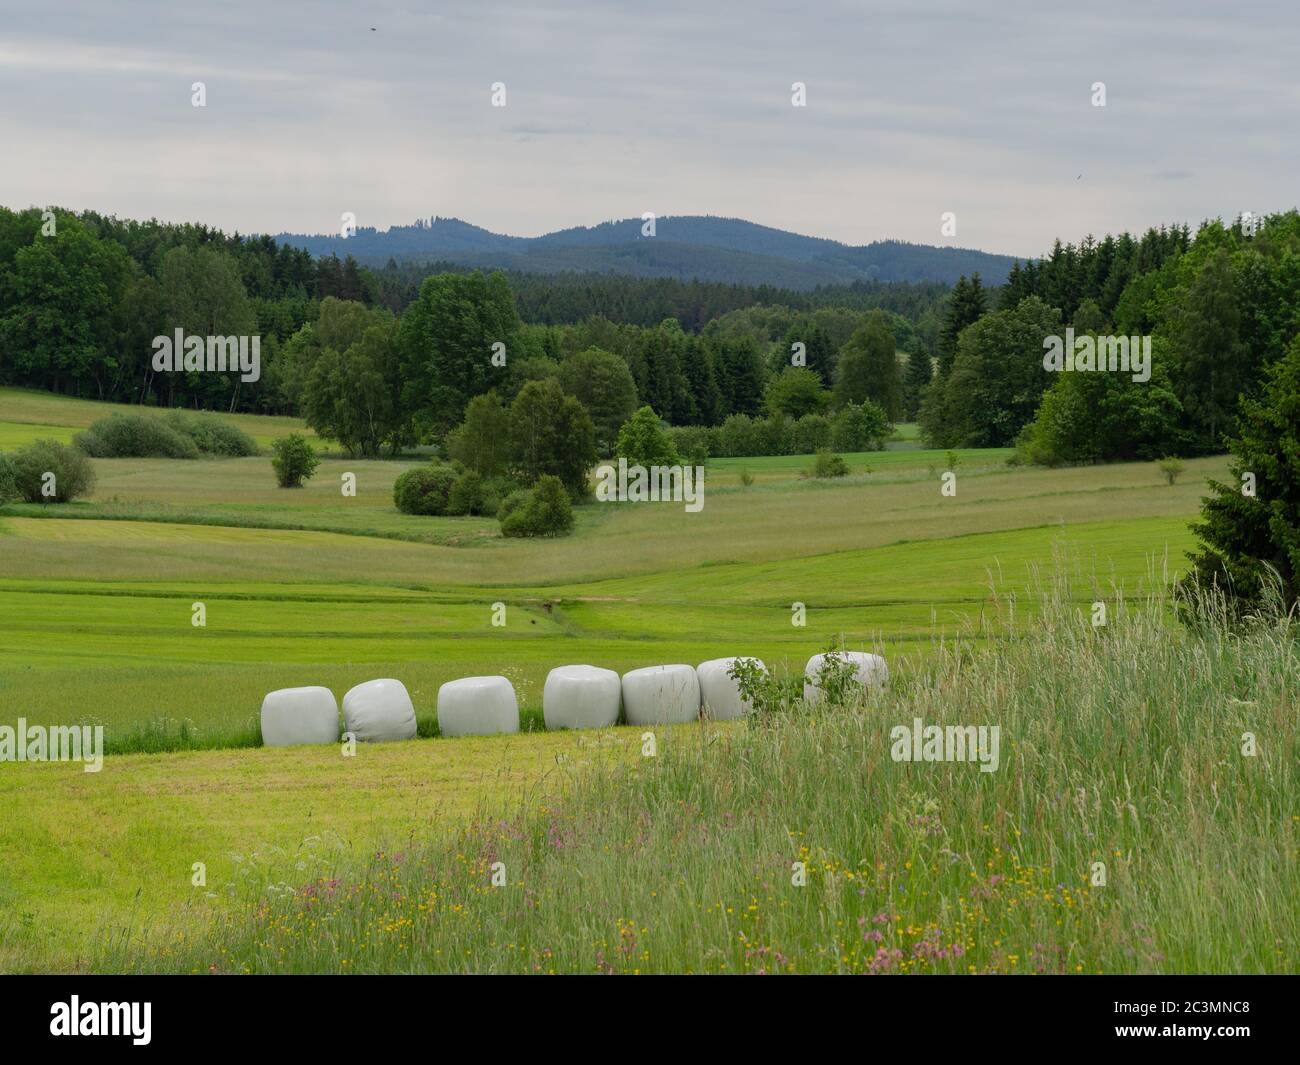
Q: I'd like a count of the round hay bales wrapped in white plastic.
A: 7